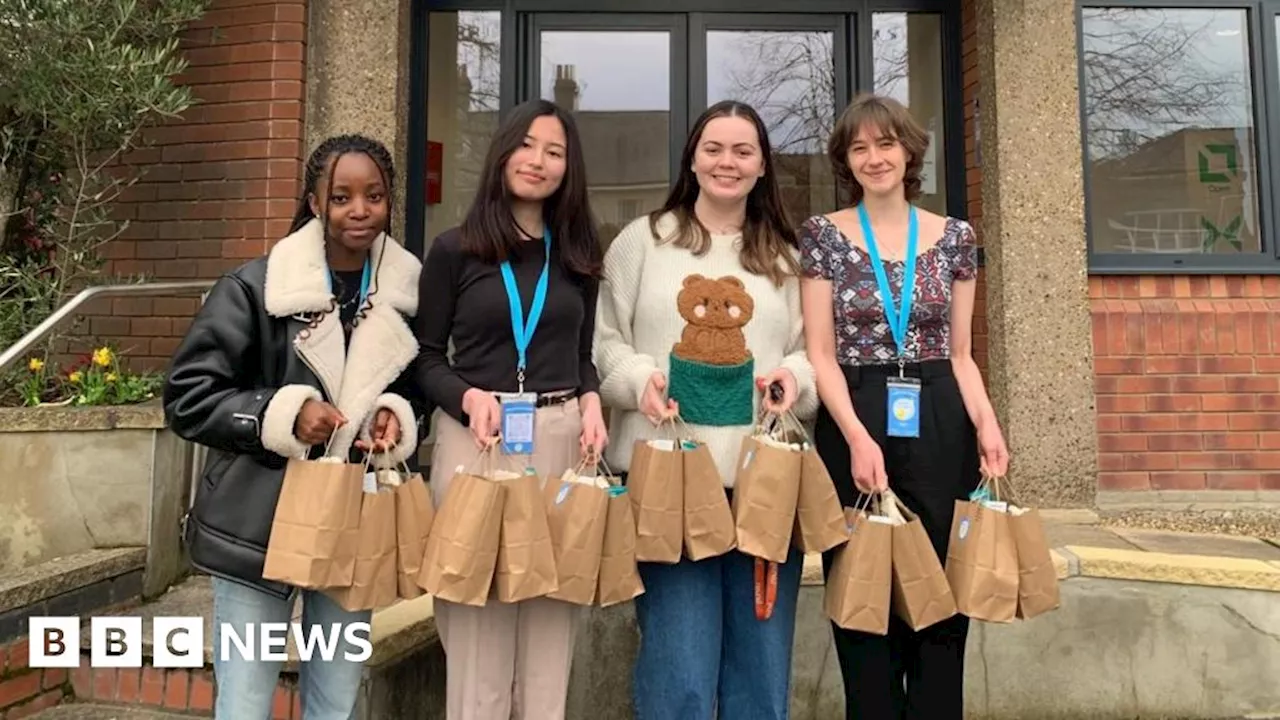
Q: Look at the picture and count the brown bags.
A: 15